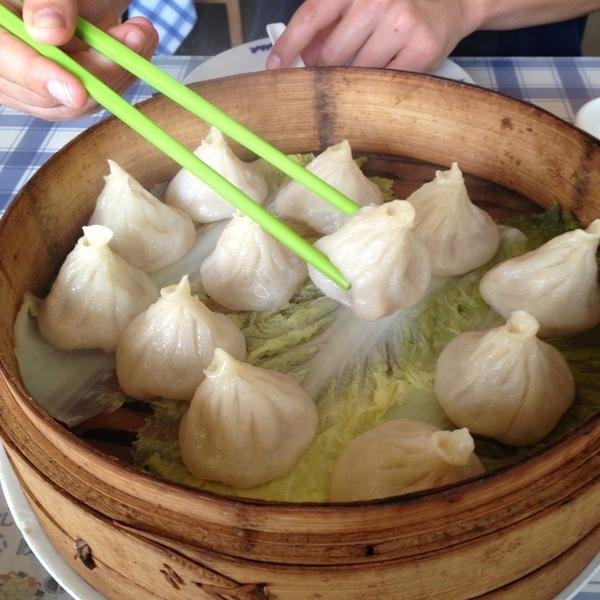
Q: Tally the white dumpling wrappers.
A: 12